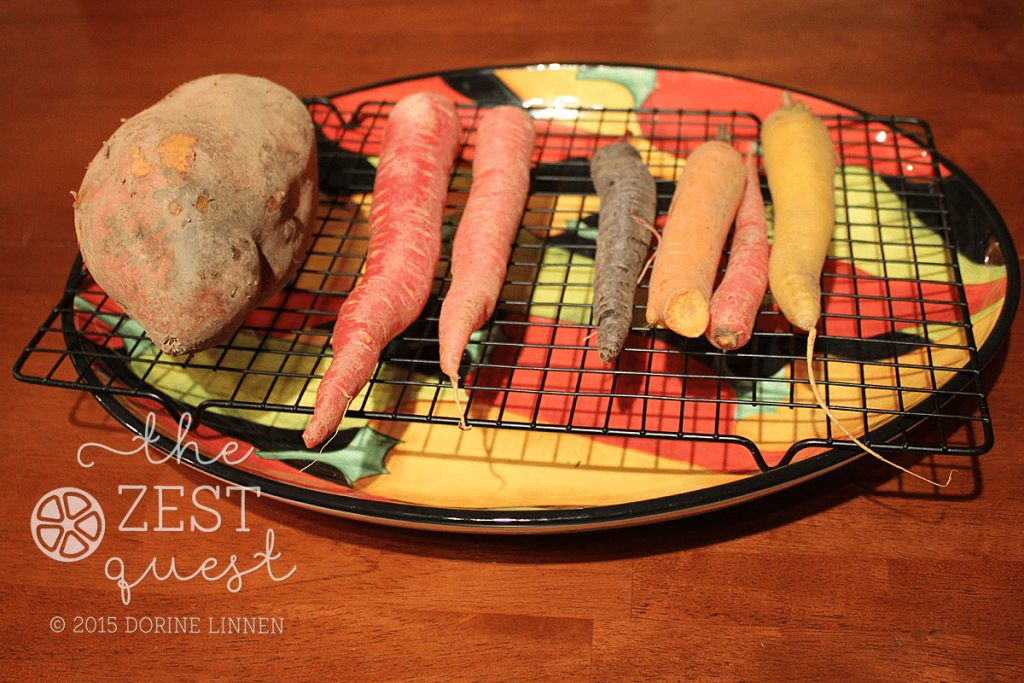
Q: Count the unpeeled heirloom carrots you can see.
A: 6